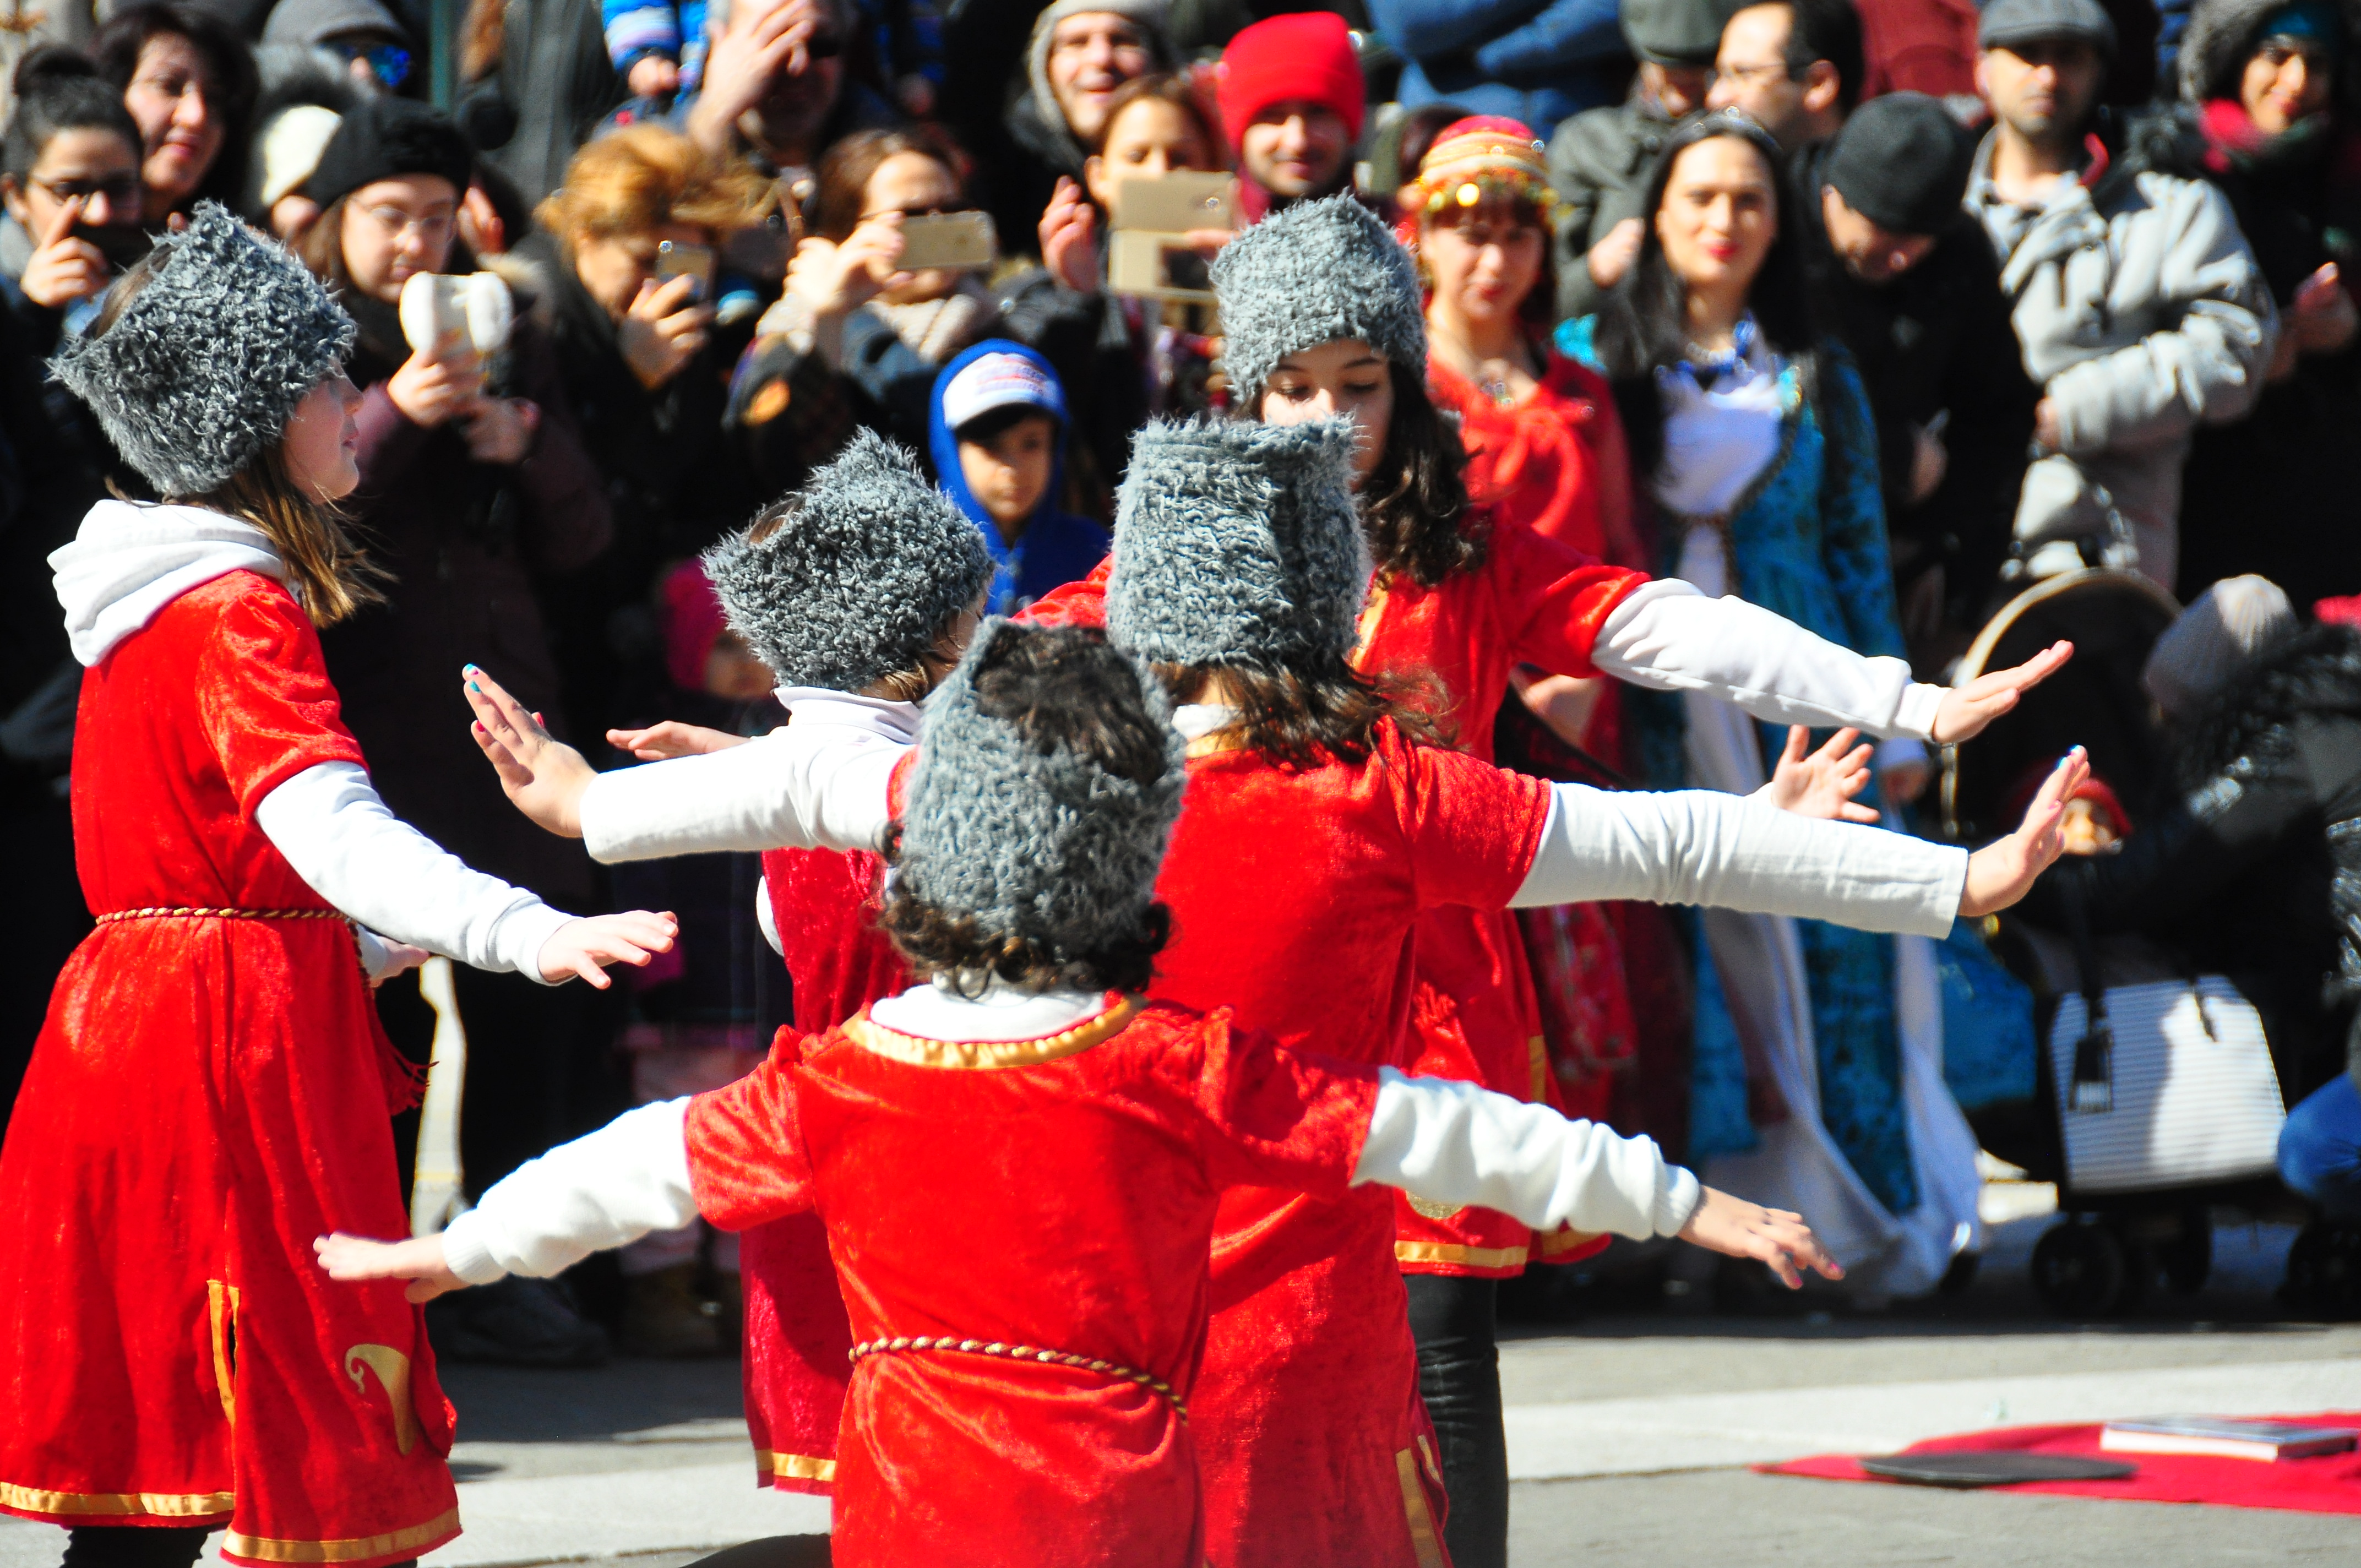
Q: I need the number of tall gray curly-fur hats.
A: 5